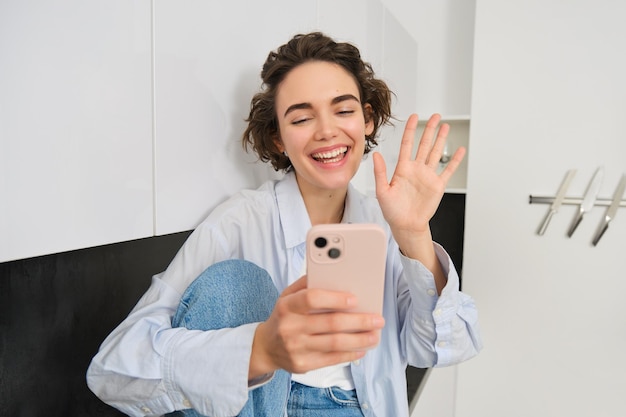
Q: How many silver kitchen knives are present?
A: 3